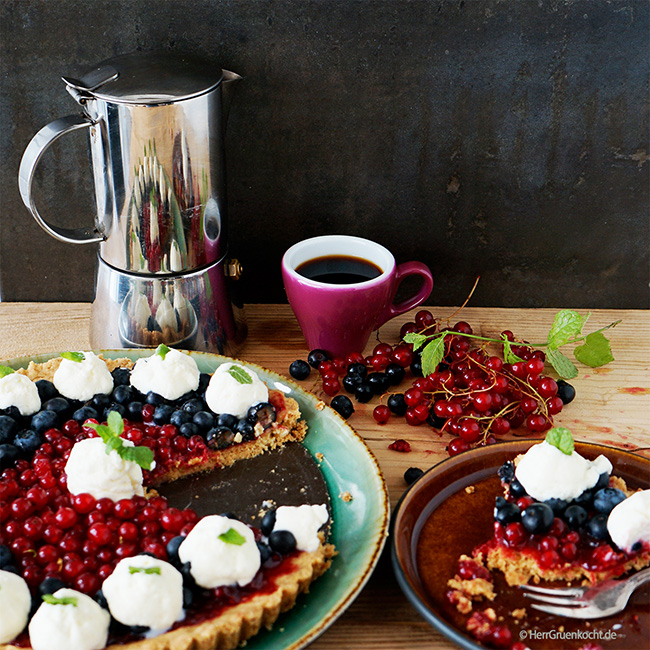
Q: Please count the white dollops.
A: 12